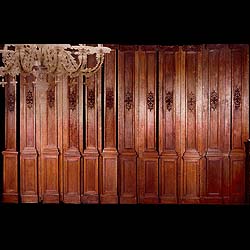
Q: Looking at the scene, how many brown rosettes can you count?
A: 12